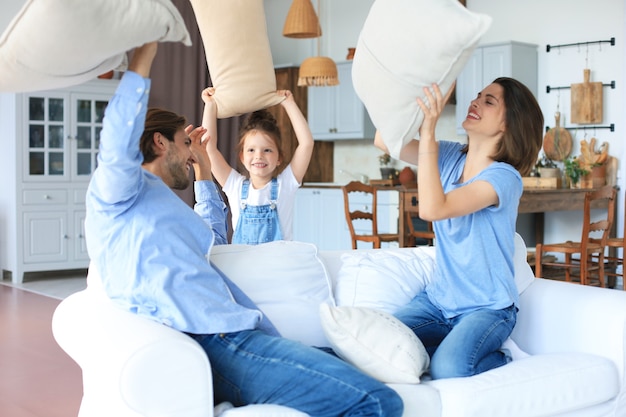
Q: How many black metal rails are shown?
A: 3